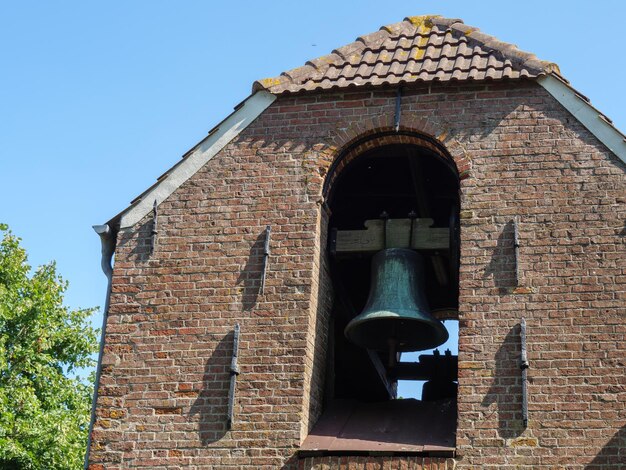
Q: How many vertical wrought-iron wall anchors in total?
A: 6